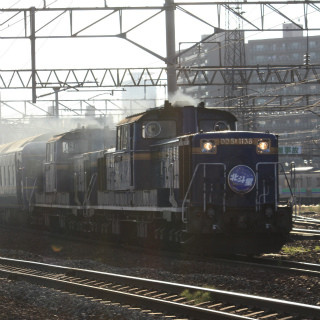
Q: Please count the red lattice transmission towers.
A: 0